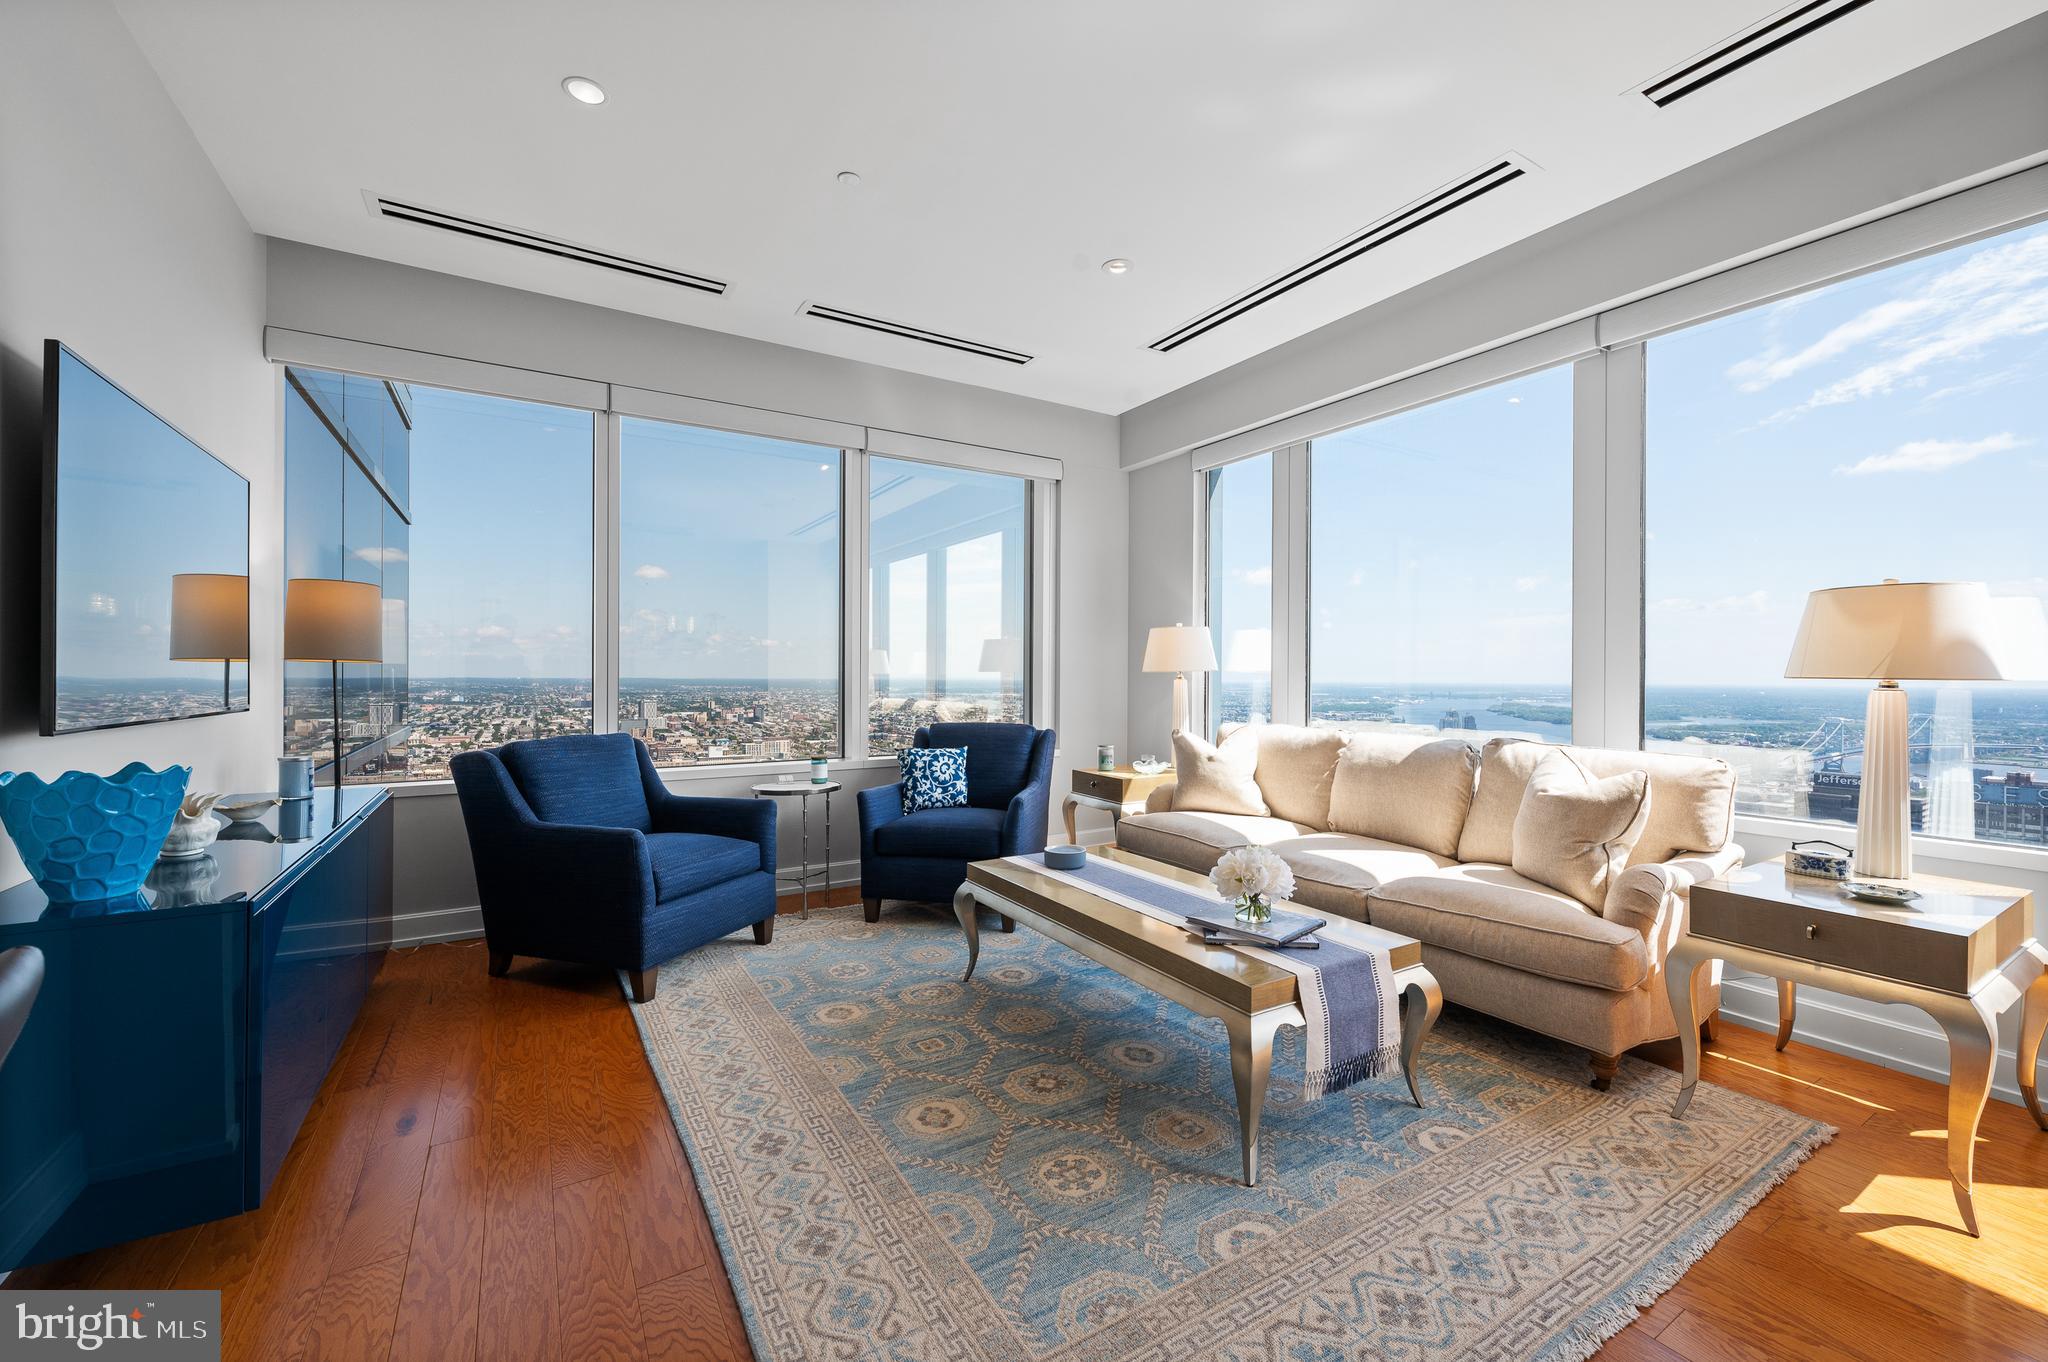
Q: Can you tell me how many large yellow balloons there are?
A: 0